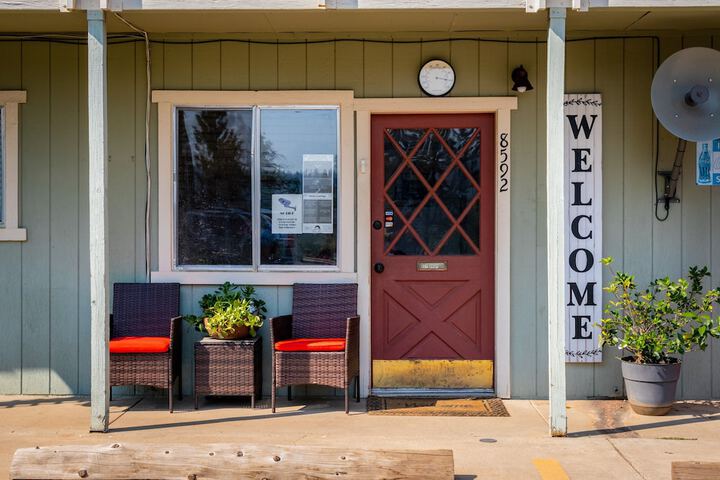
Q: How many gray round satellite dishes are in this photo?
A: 1